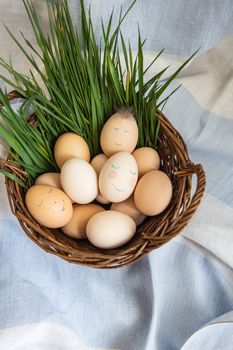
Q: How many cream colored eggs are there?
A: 3